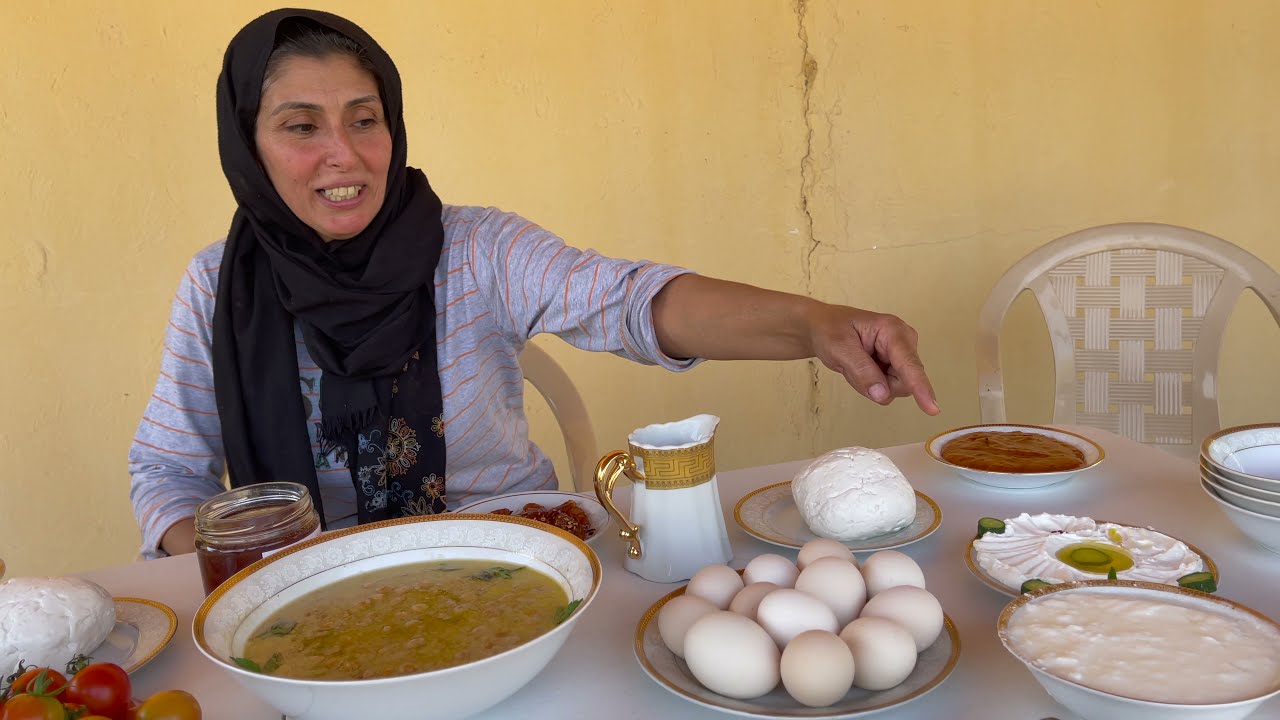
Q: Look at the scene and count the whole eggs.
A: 12